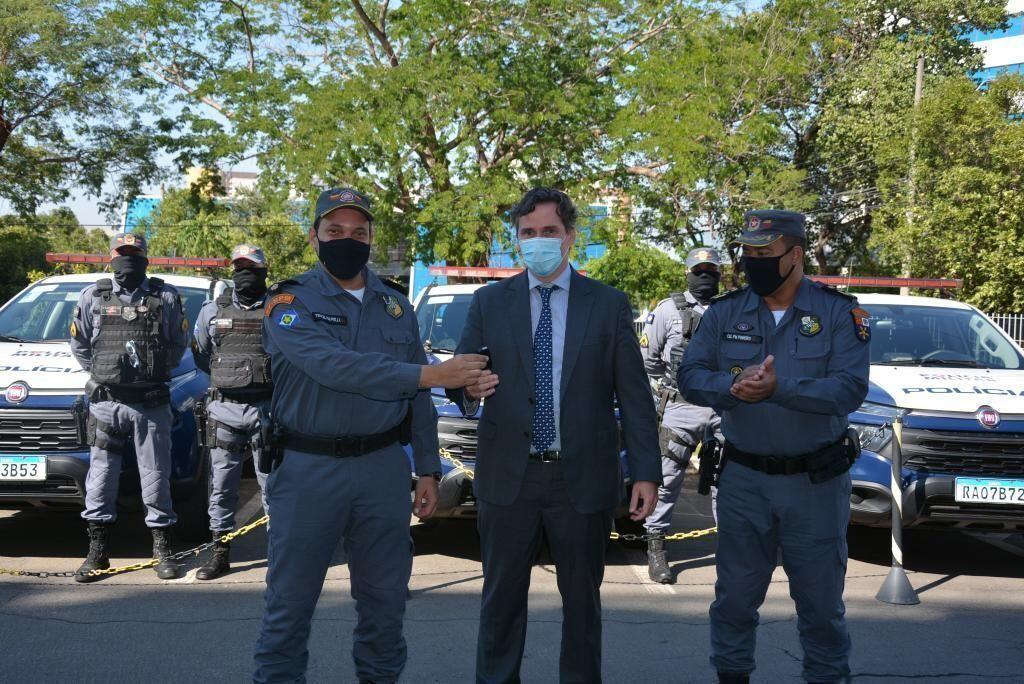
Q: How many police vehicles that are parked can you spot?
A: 3